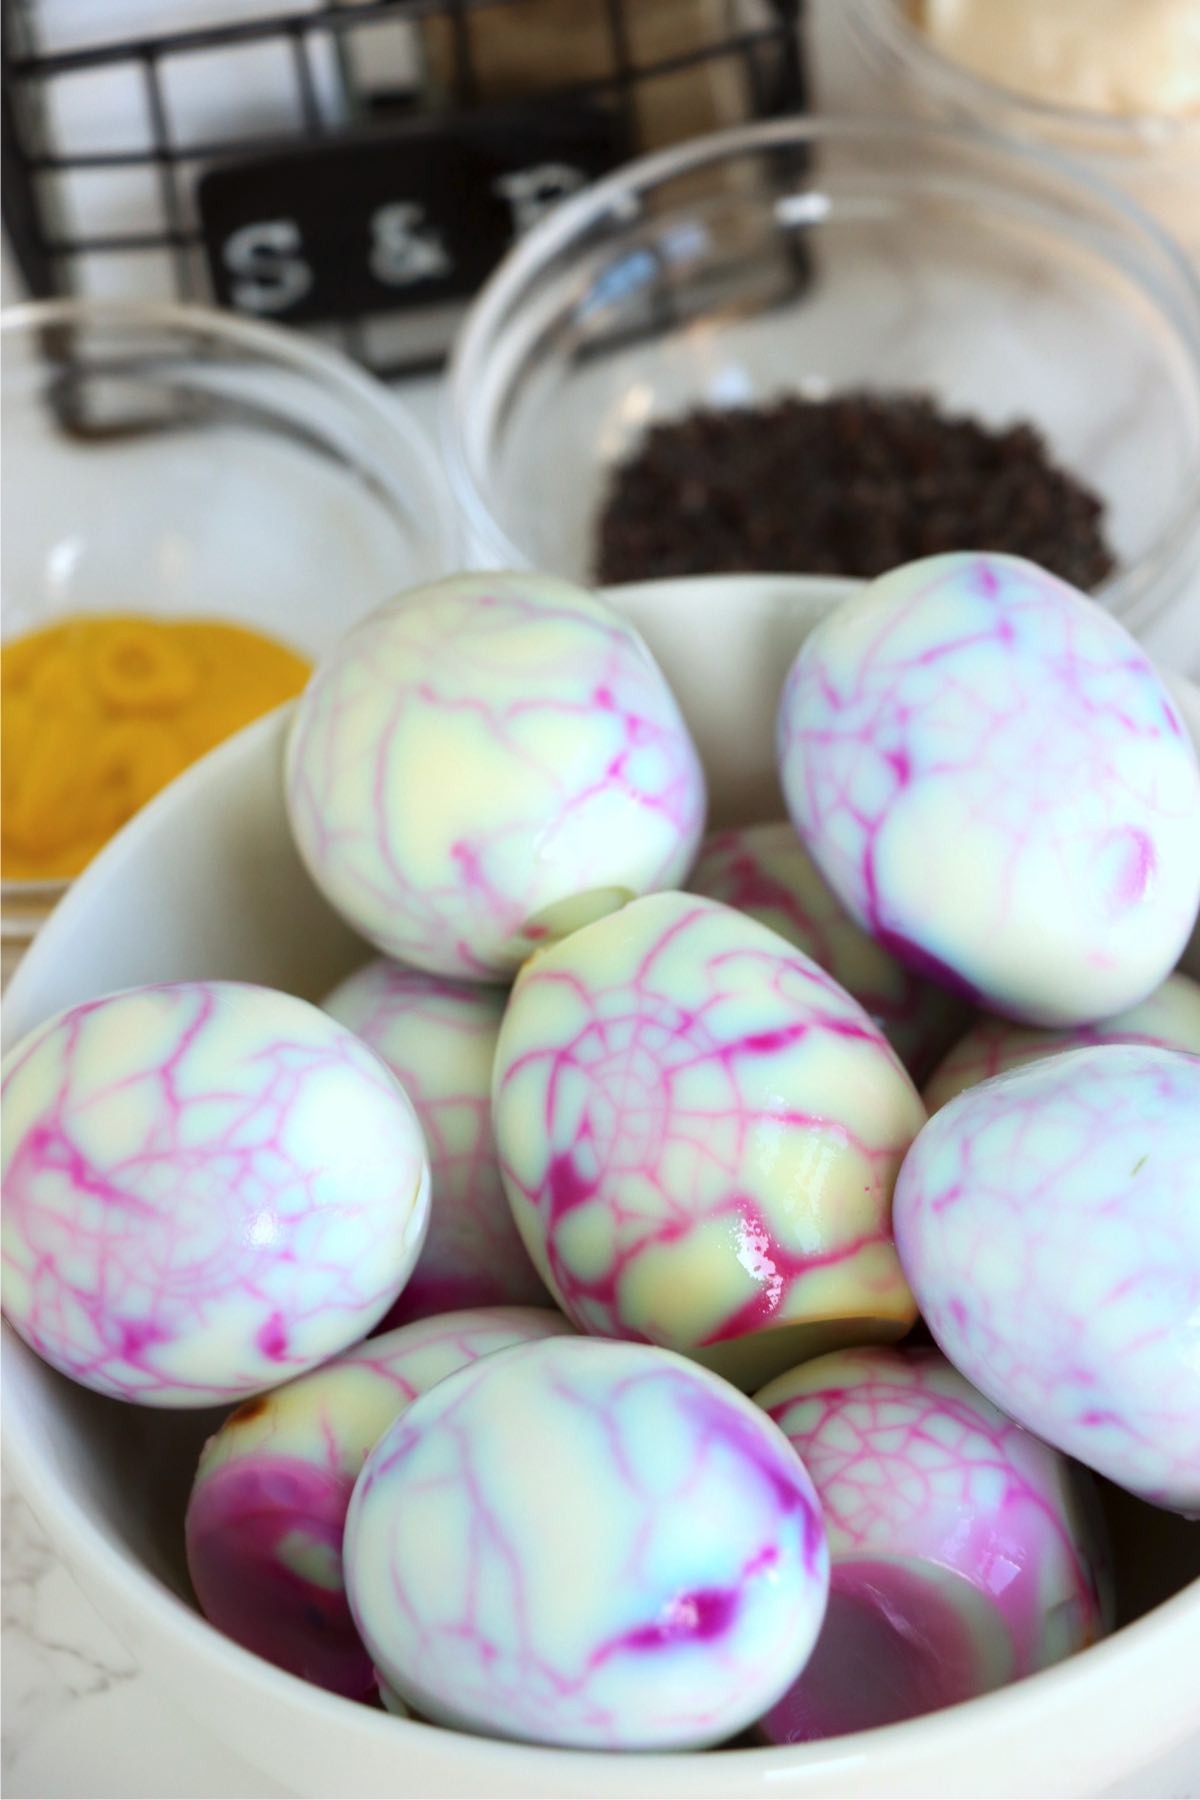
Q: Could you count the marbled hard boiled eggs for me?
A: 11